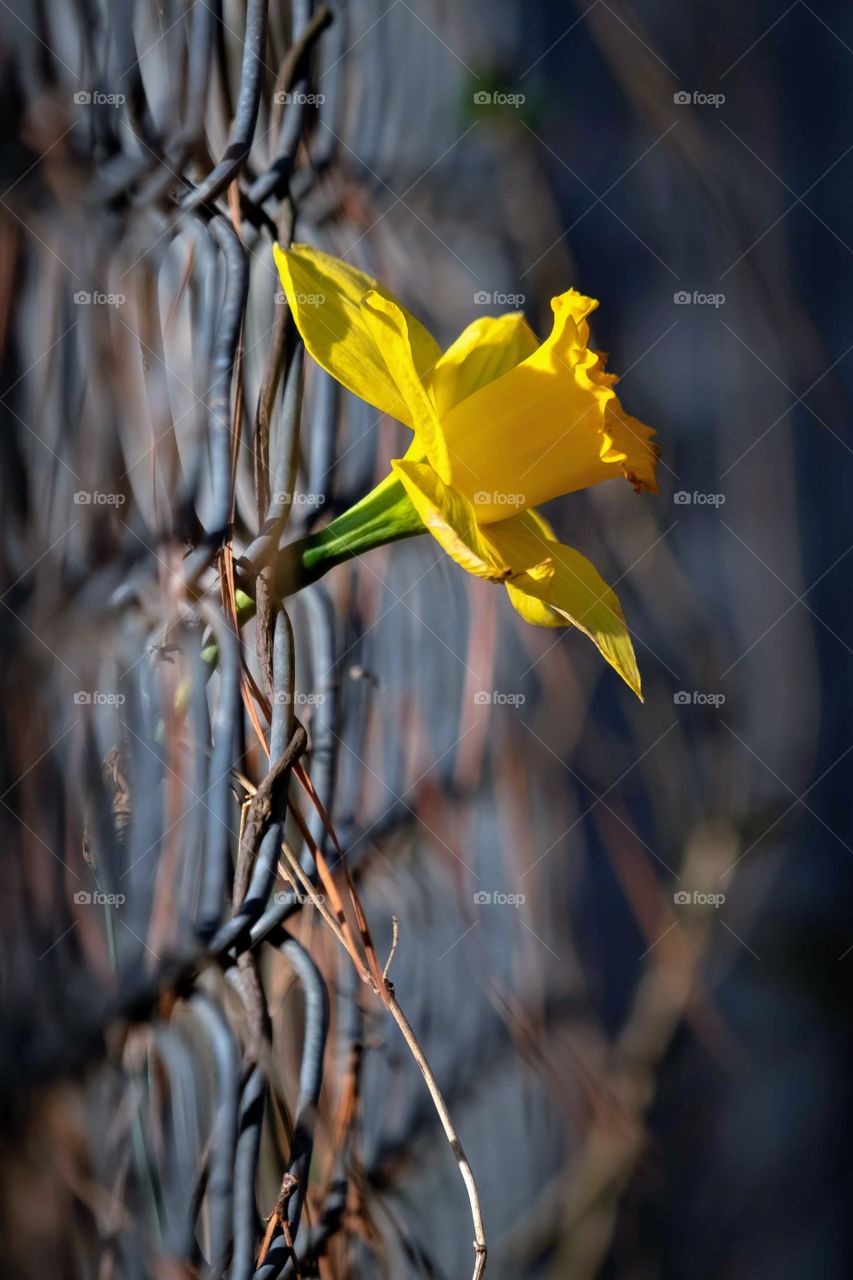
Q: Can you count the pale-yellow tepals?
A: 6